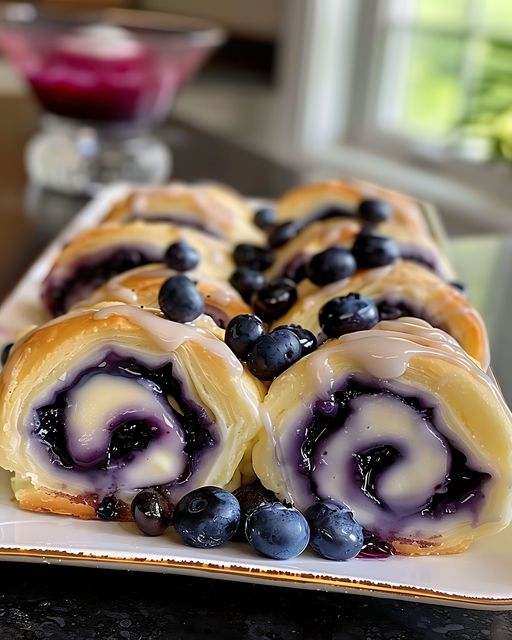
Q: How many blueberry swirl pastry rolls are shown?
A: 8